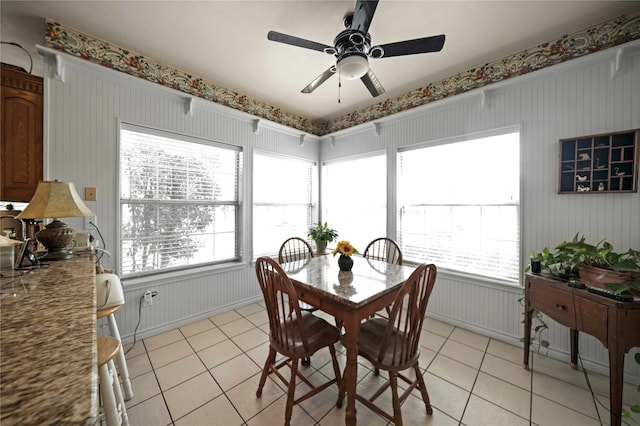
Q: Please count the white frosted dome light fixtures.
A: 1